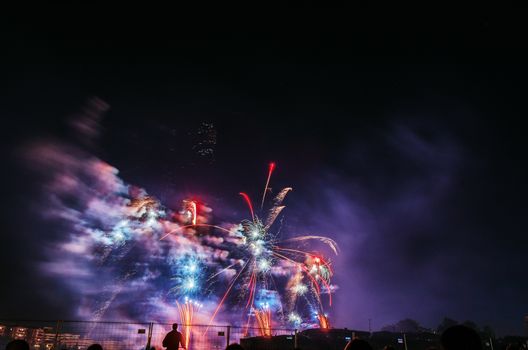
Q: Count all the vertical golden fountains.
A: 3